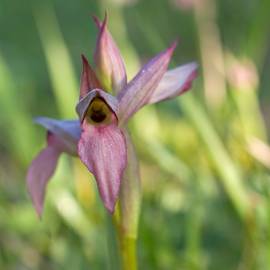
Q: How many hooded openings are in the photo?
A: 1